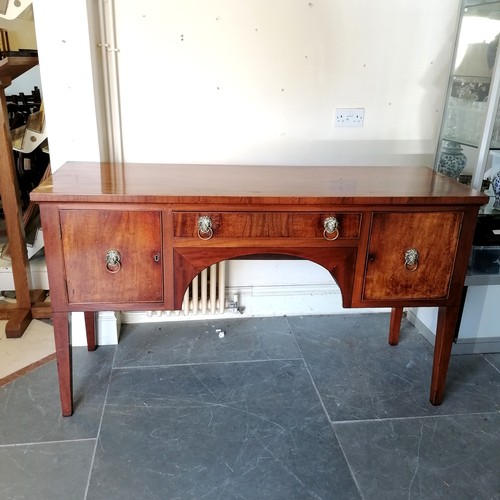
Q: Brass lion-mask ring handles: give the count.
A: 4